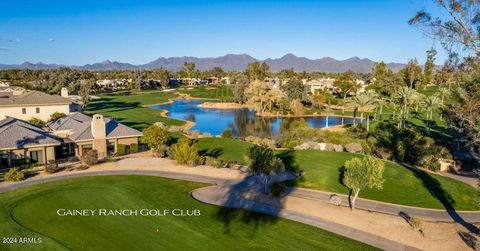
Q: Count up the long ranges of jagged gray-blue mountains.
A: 1